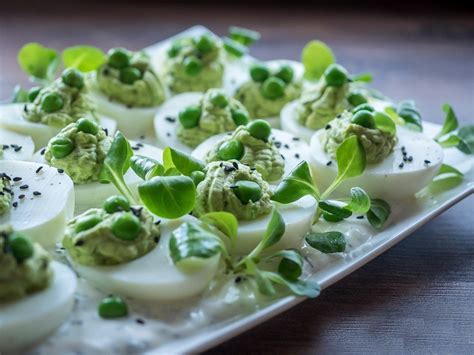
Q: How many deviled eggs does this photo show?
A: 14